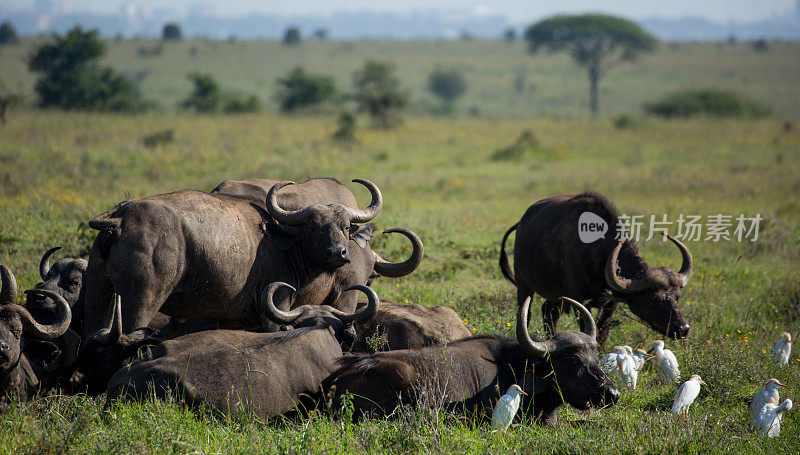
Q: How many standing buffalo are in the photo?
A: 3